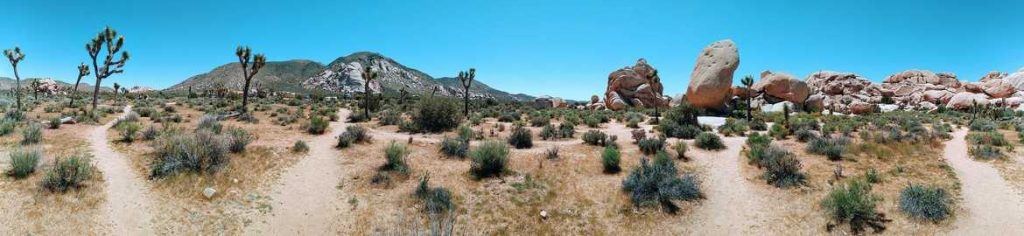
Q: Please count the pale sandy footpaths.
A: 4